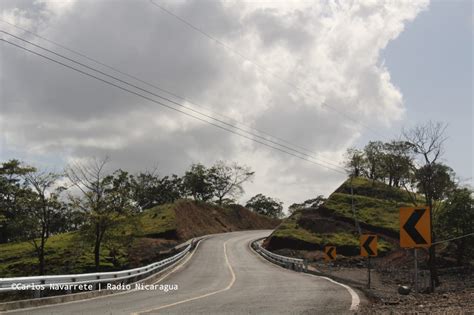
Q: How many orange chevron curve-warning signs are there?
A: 3